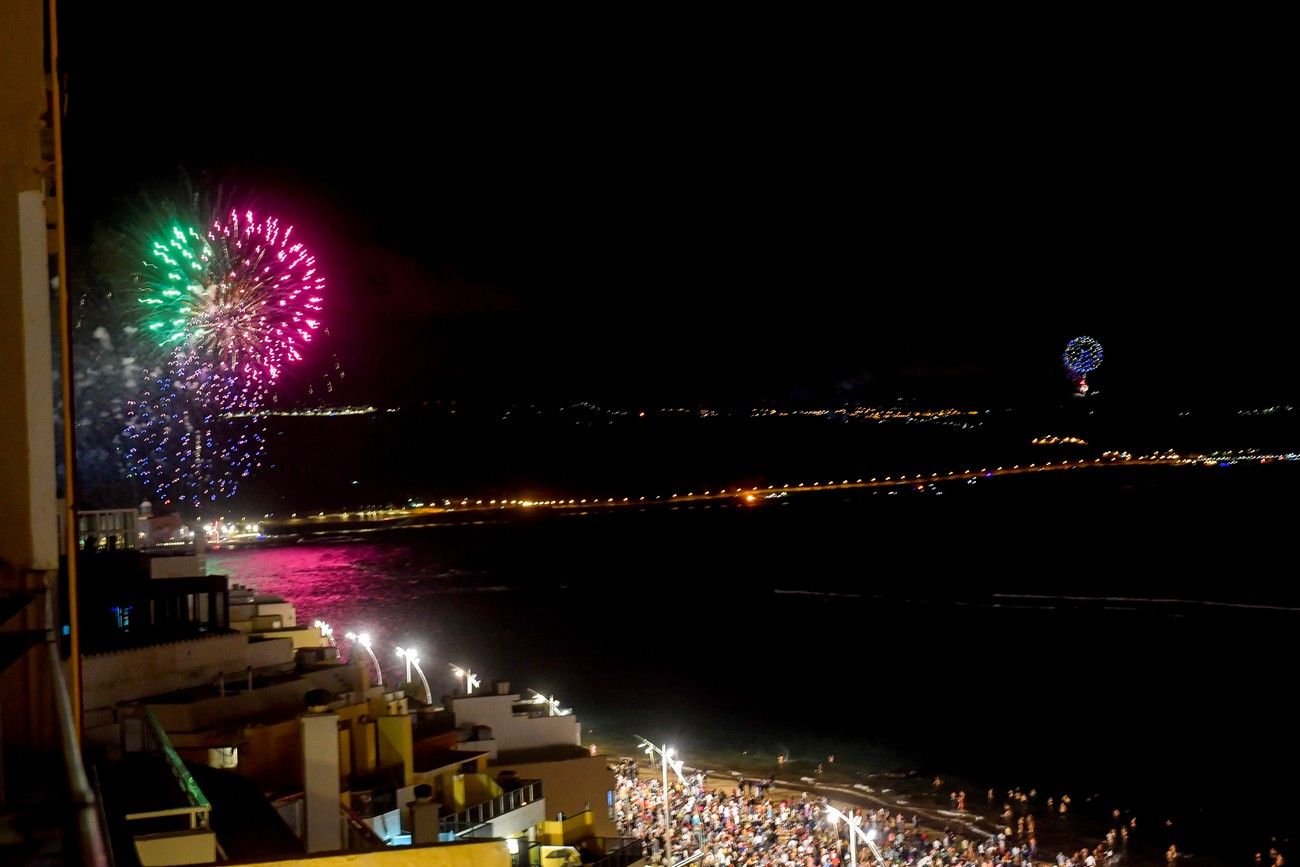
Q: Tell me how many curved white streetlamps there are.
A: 7